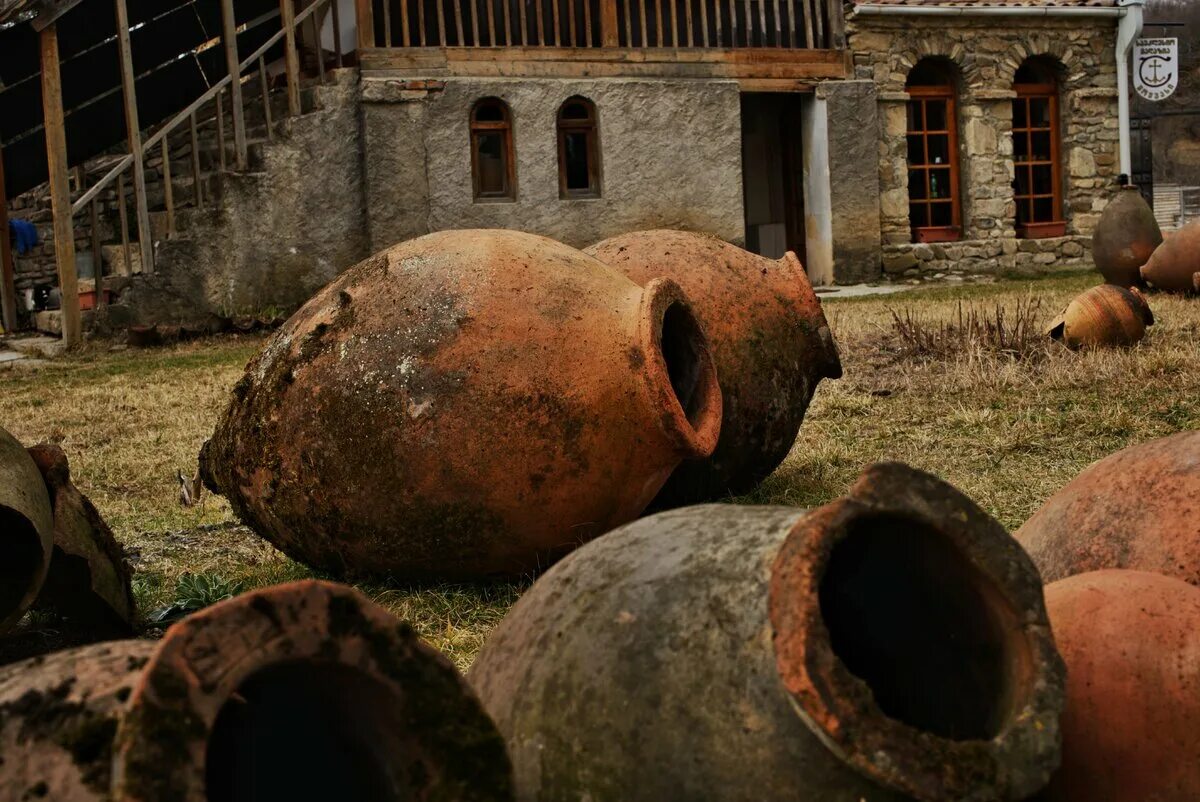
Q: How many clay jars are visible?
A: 11